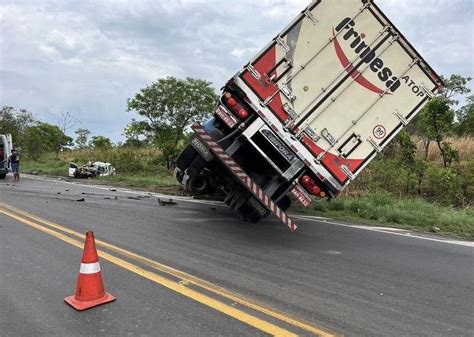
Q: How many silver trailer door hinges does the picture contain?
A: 7